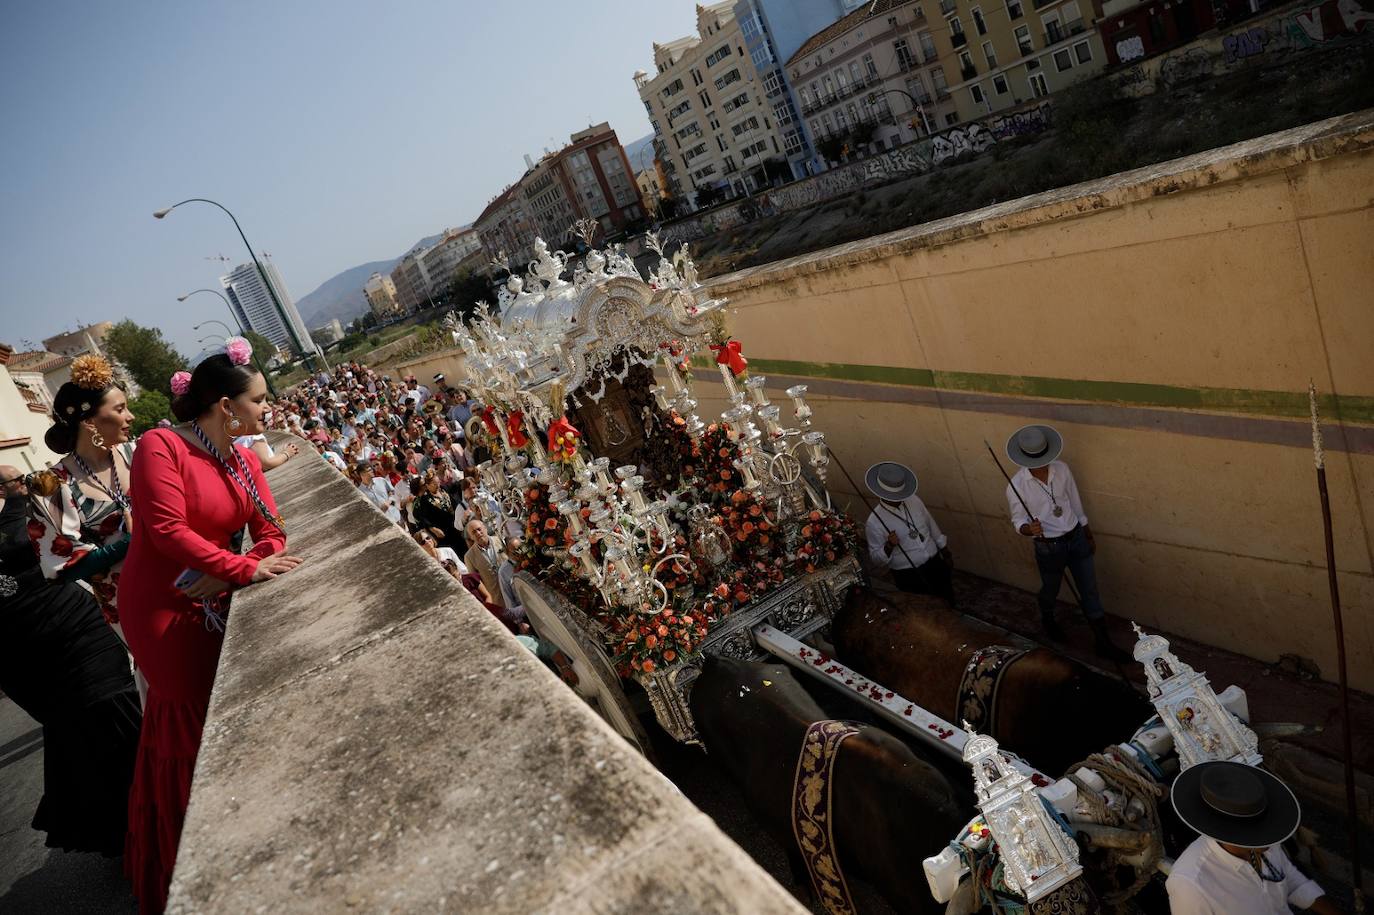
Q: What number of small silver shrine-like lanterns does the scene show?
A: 2